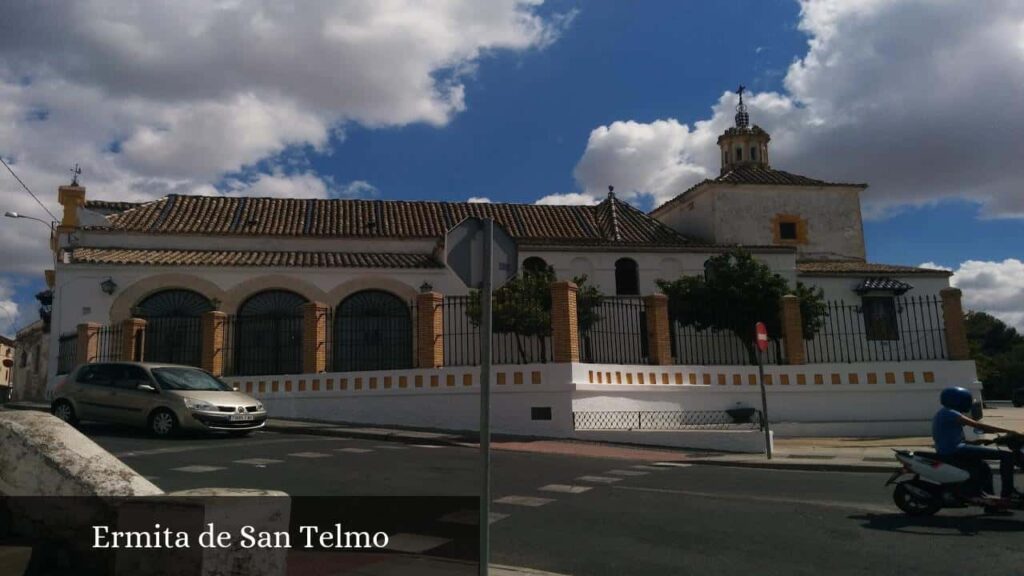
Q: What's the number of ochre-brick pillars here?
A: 9